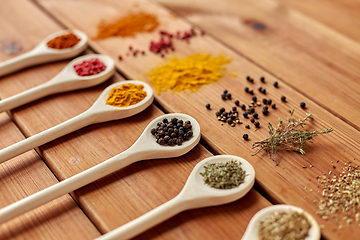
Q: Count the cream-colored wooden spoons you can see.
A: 6